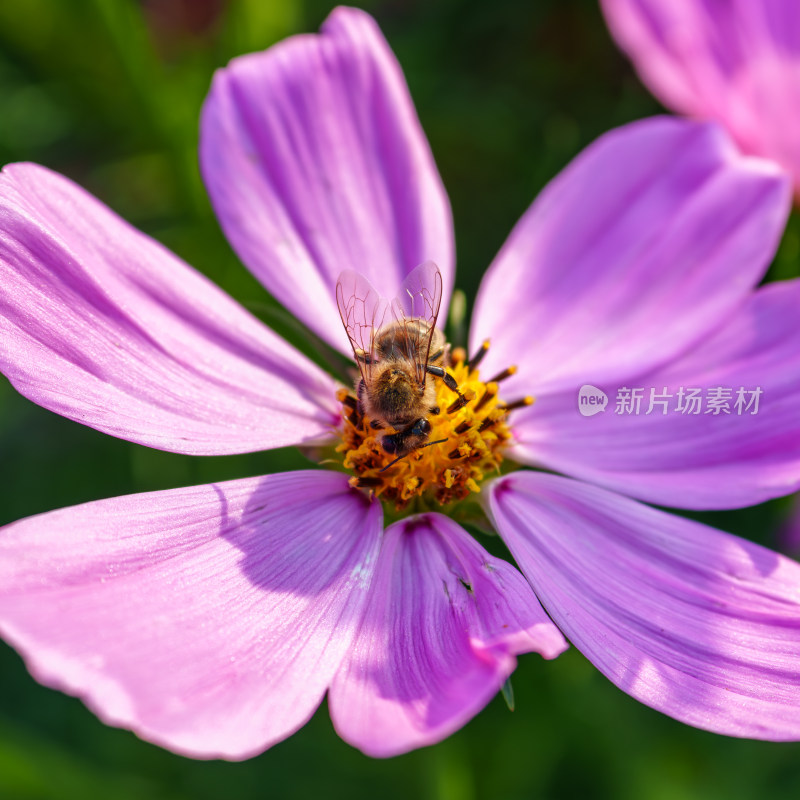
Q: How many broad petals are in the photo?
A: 7